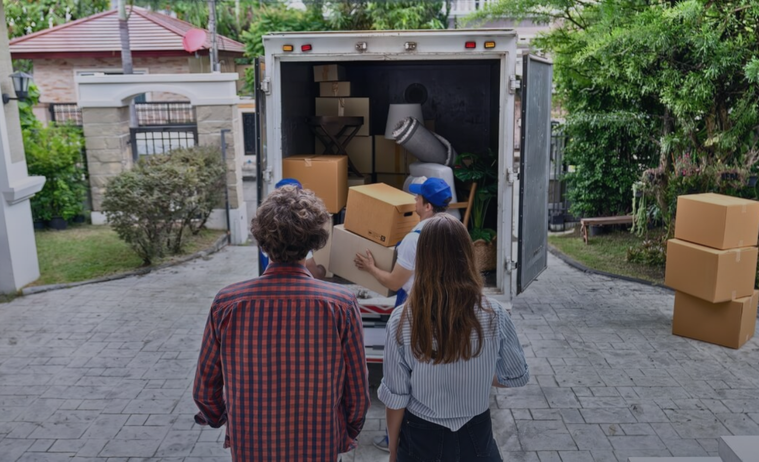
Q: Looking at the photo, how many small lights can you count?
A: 6